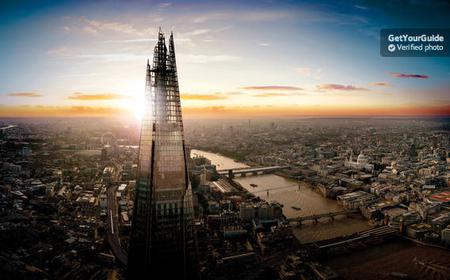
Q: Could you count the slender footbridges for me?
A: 1